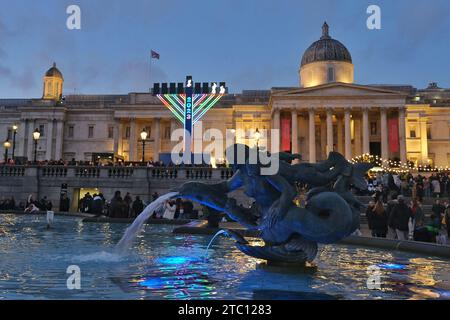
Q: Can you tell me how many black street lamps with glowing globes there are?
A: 5